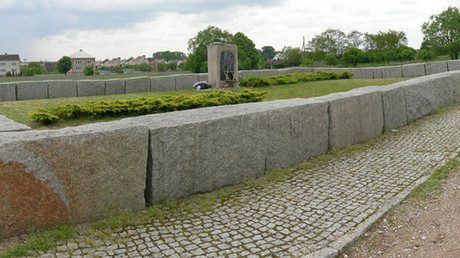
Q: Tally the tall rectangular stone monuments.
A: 1